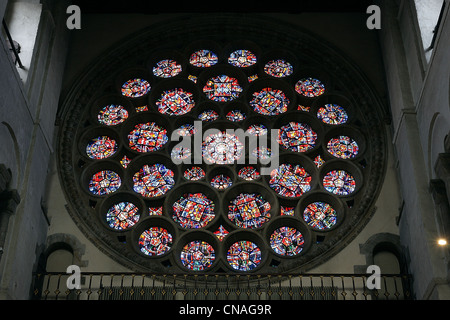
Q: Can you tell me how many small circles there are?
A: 9